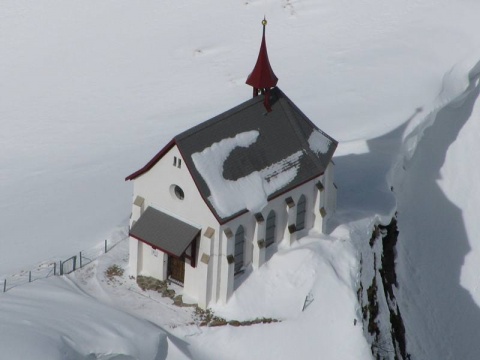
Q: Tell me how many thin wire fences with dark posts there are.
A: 1